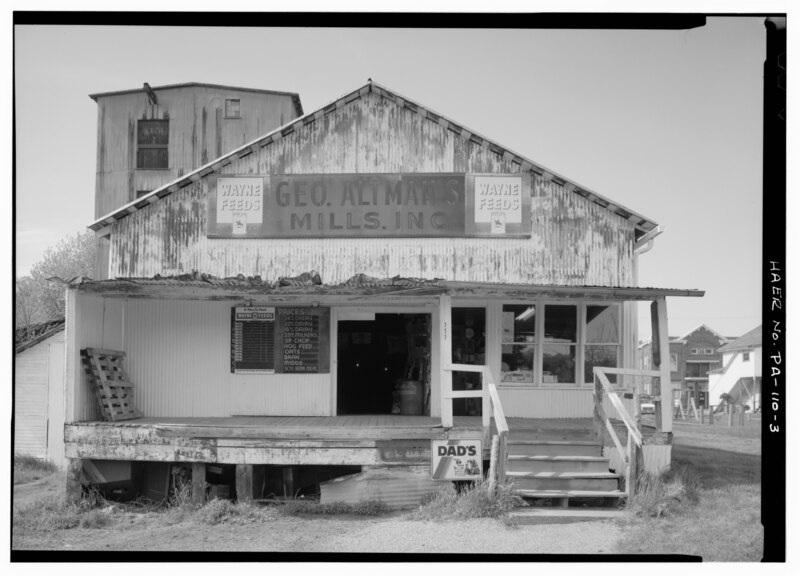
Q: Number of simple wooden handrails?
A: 2